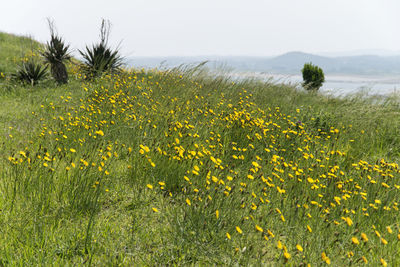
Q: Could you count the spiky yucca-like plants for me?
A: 3